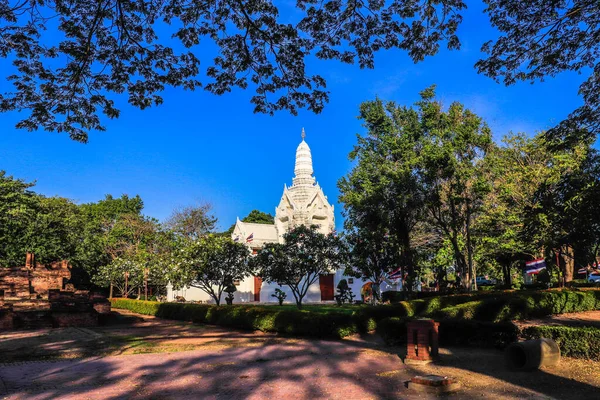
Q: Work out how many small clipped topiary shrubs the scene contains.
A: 3